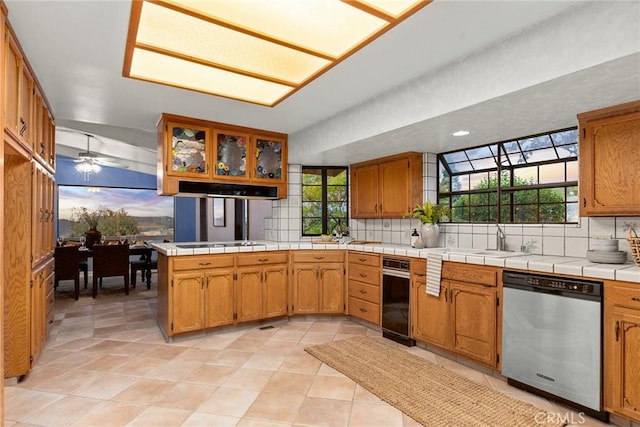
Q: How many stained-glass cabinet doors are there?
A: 3